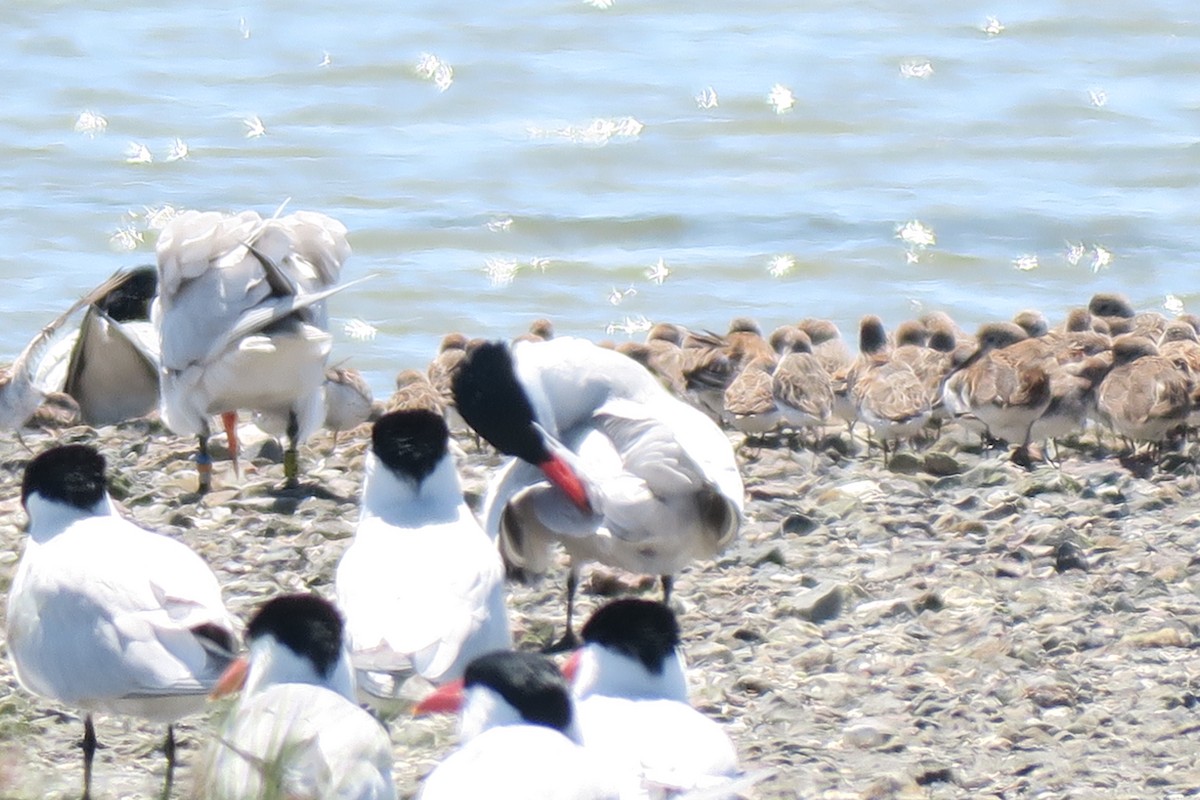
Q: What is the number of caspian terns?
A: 8